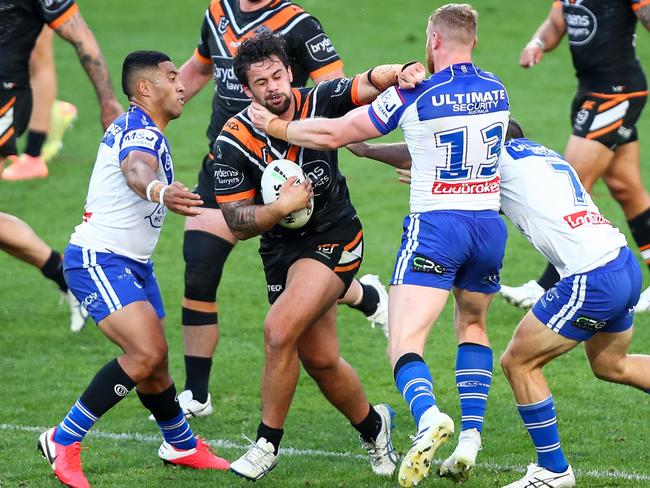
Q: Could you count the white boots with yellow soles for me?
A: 2